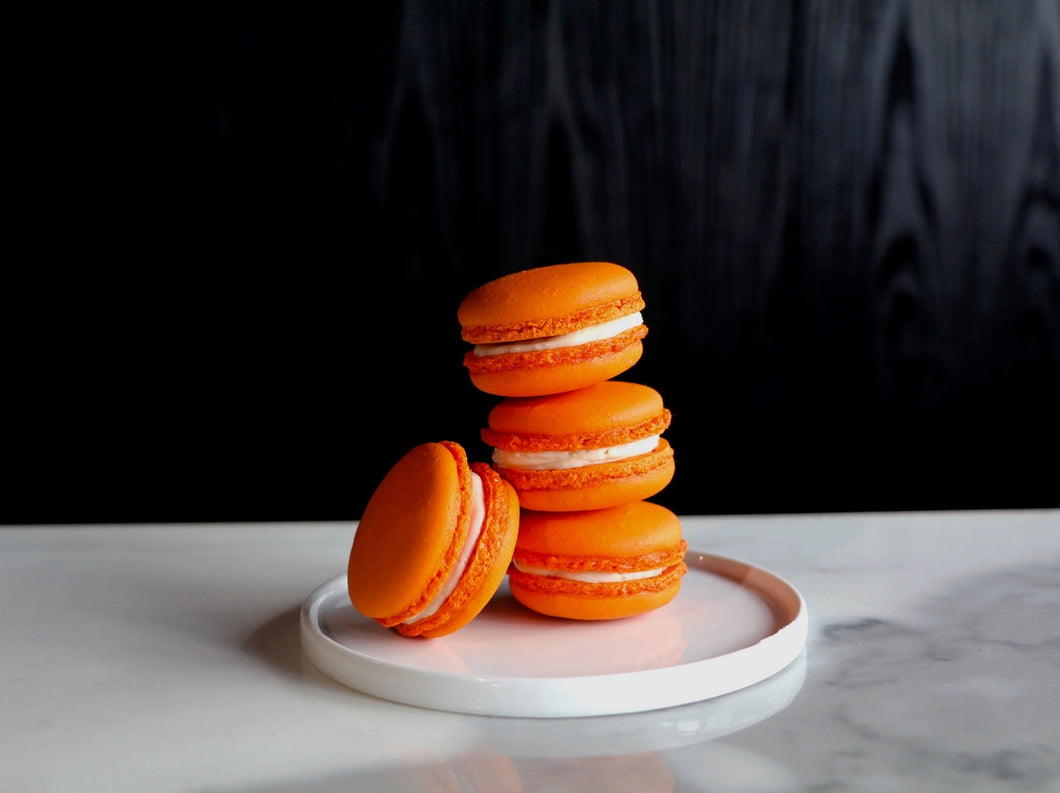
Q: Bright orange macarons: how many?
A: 4